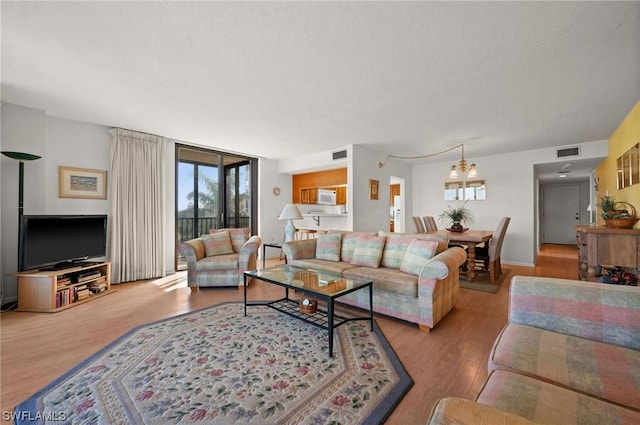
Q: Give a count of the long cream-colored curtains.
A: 1